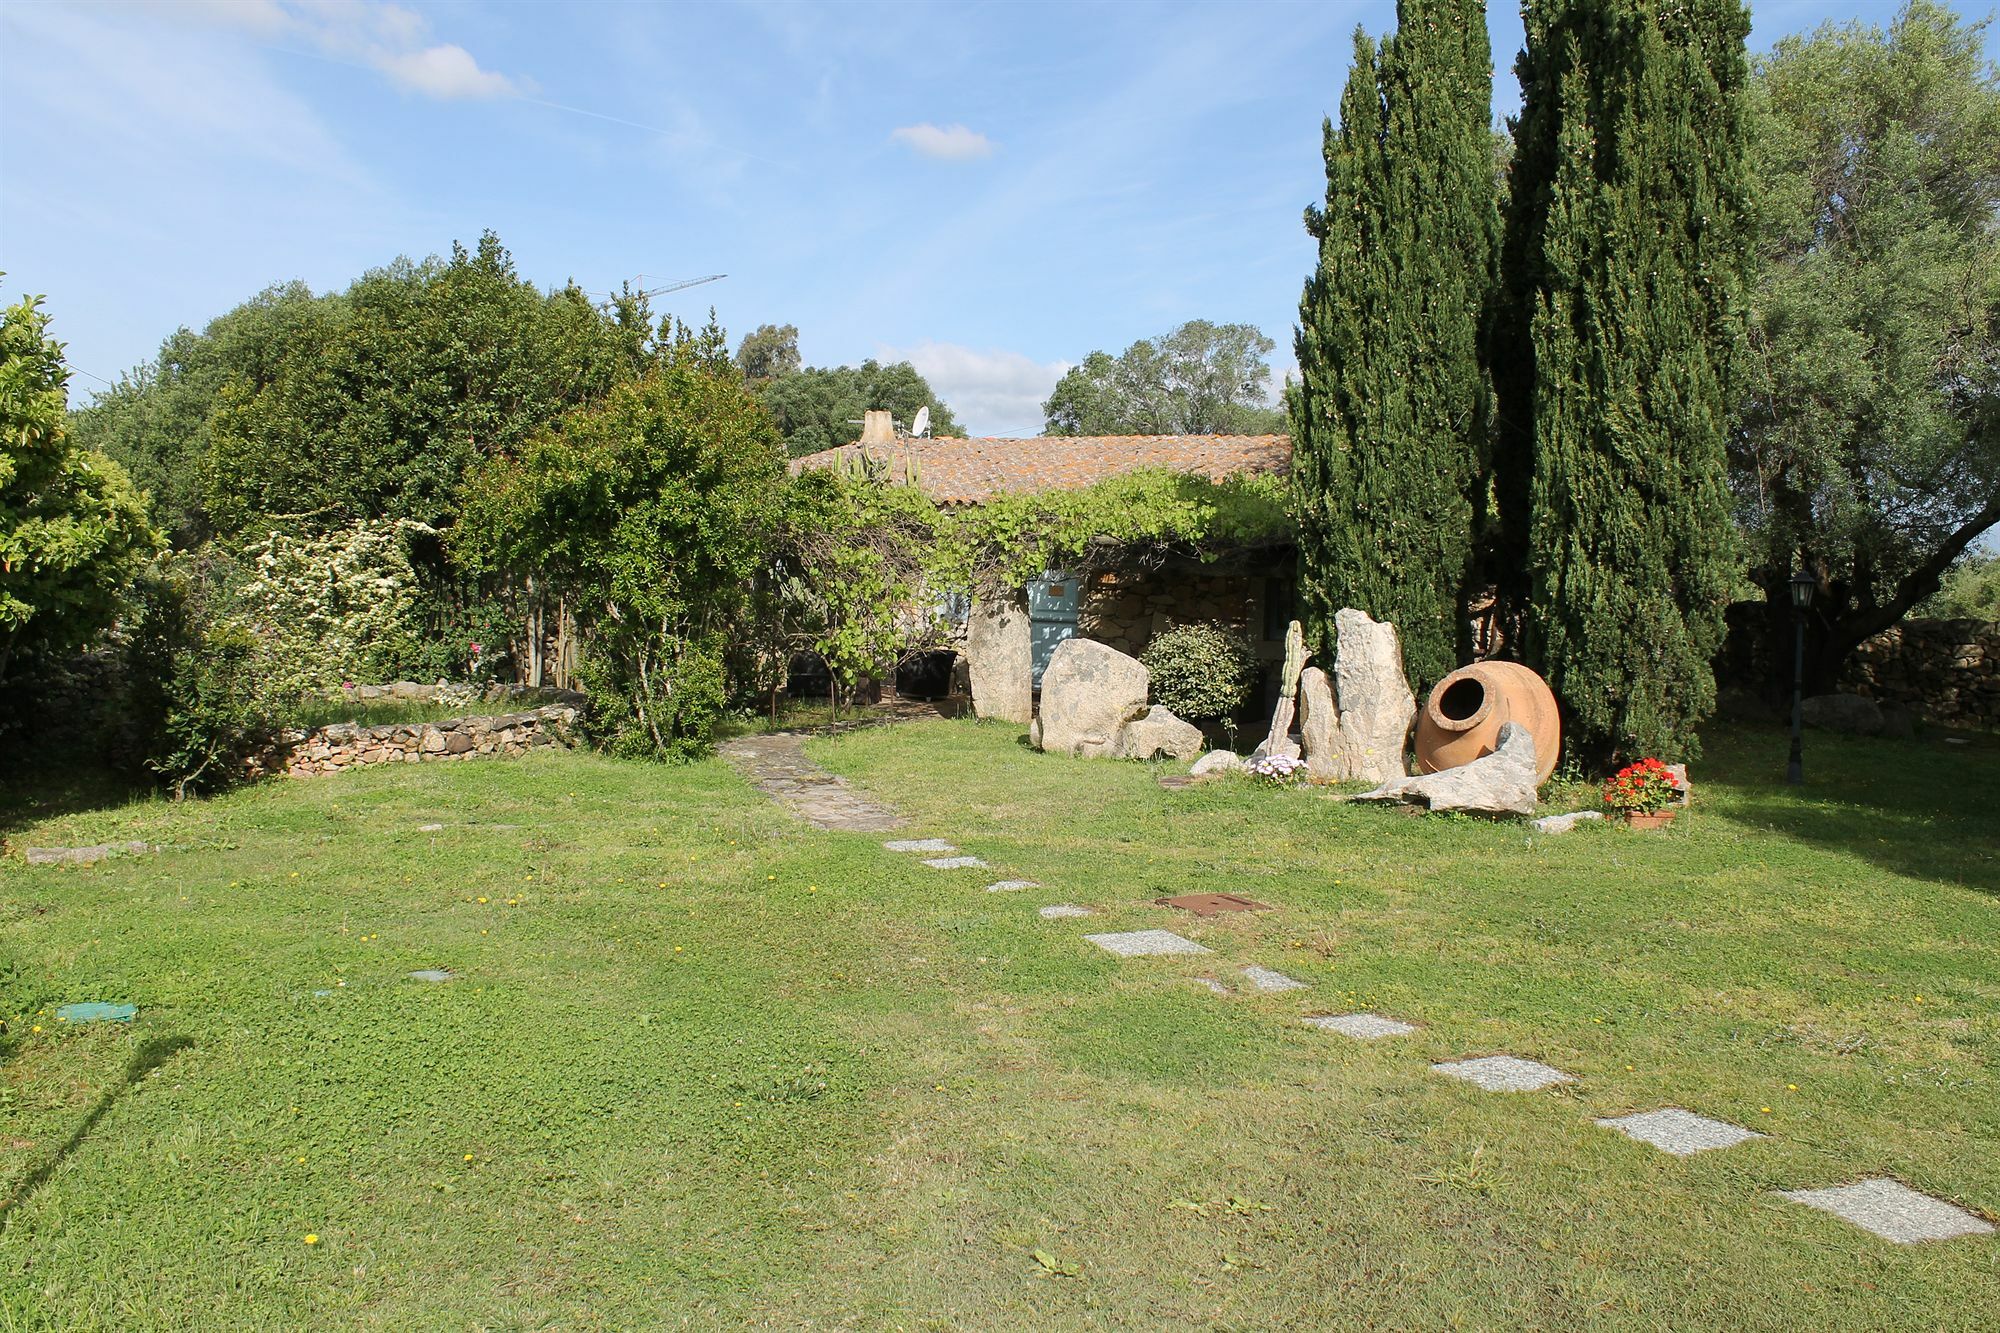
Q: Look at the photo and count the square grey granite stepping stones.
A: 10